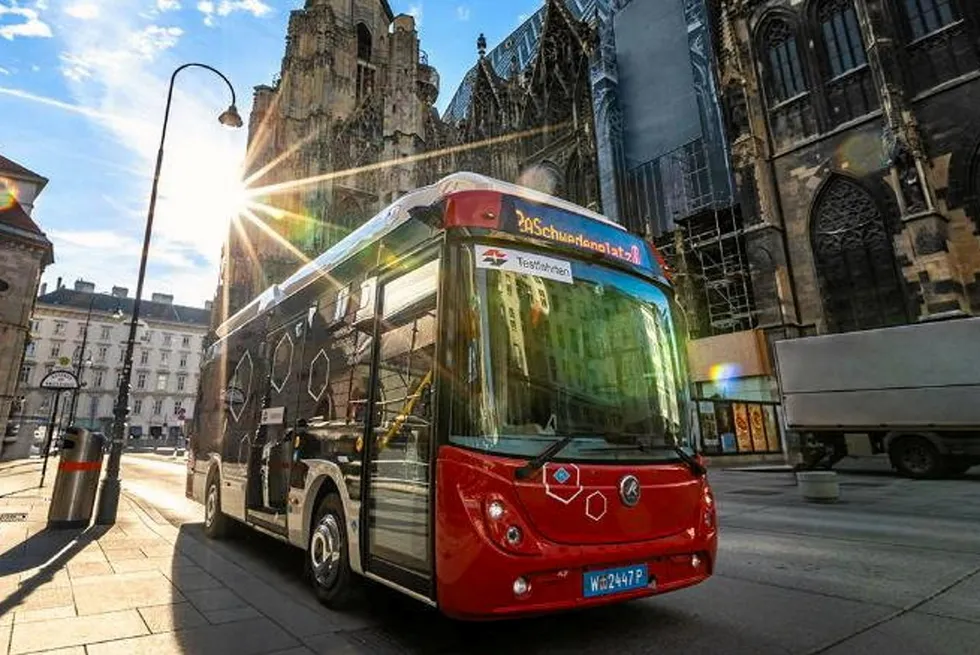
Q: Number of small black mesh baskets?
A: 0